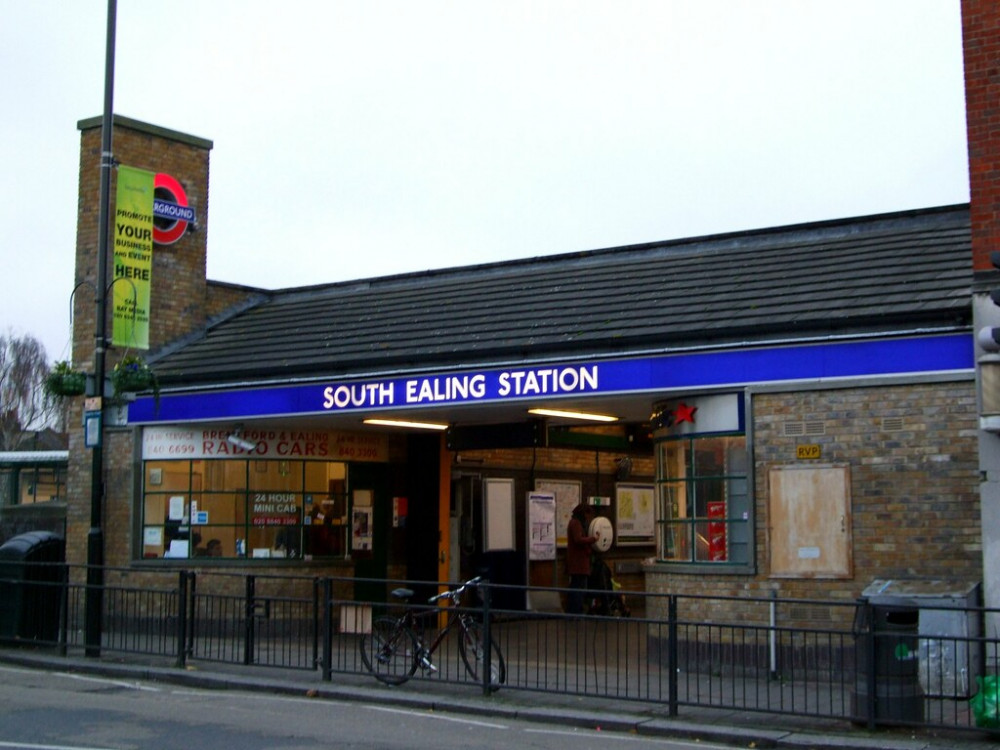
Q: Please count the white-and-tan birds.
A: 0